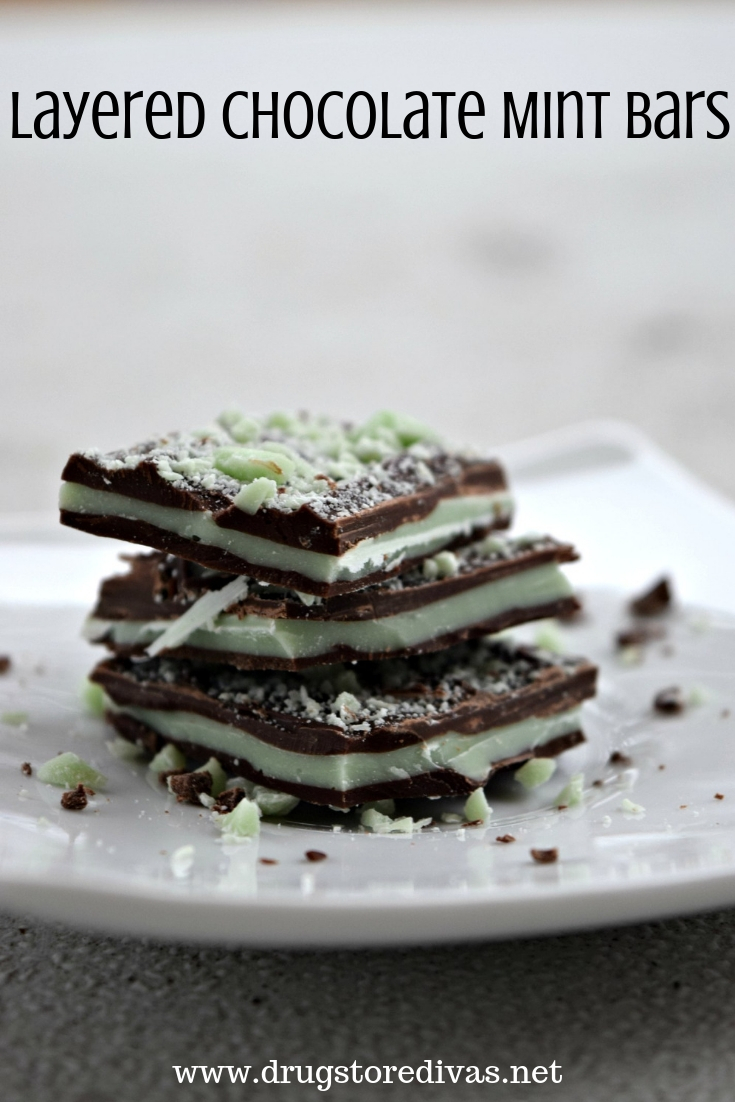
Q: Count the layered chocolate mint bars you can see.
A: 3